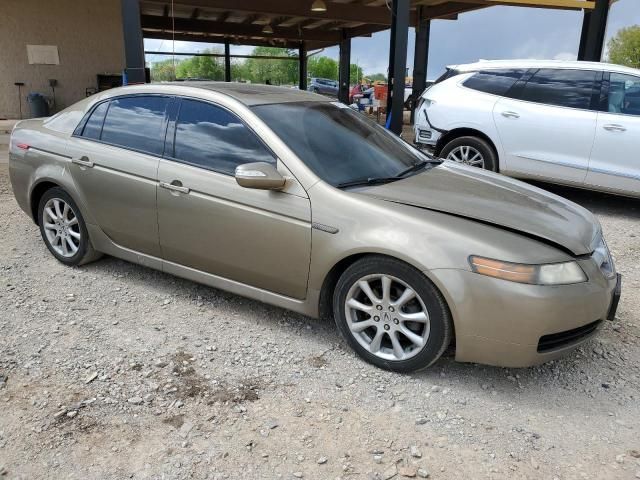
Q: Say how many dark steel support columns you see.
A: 7